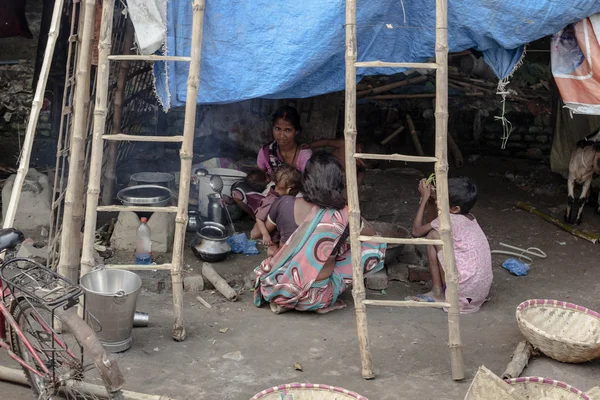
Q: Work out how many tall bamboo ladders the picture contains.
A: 2